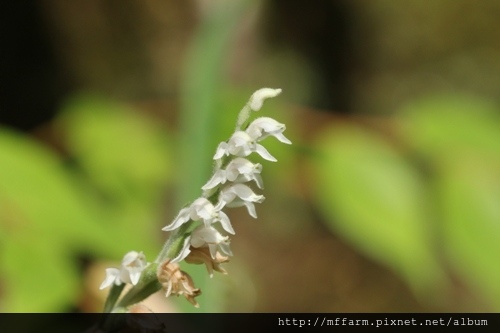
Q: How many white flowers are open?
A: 7